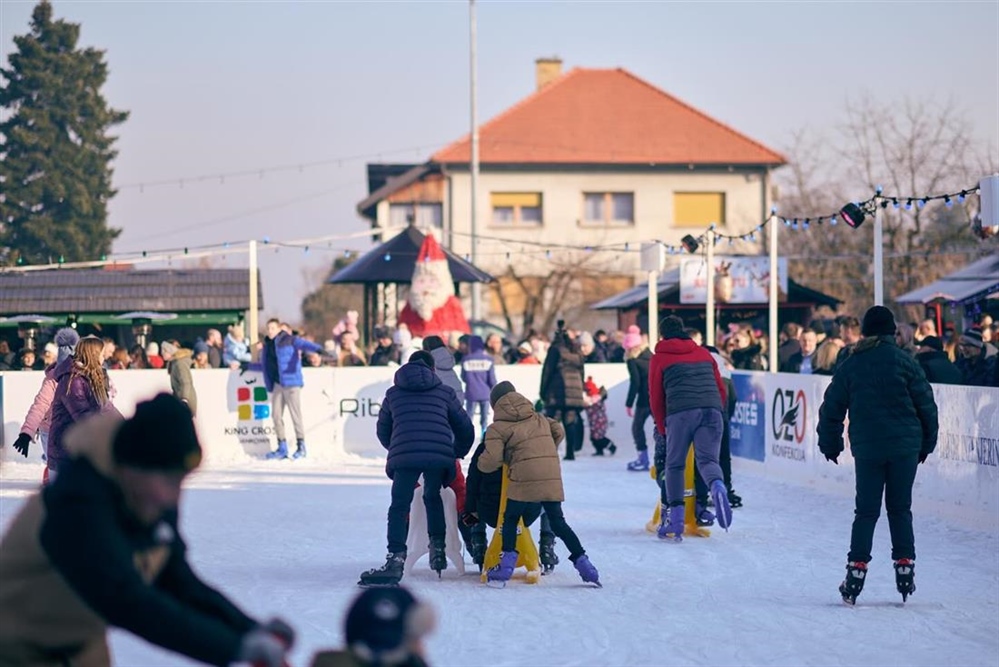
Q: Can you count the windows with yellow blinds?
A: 2